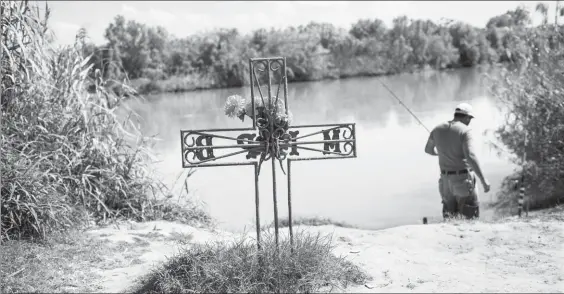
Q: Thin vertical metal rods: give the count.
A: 3